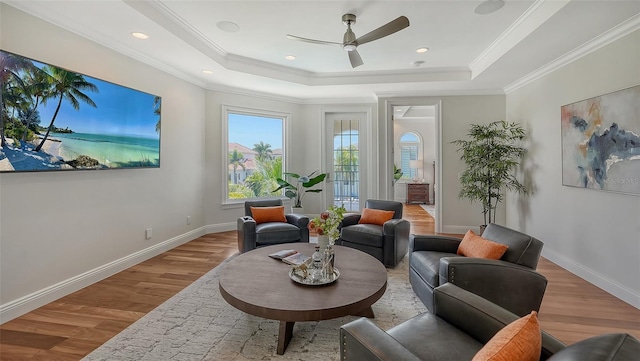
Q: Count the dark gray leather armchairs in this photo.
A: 4